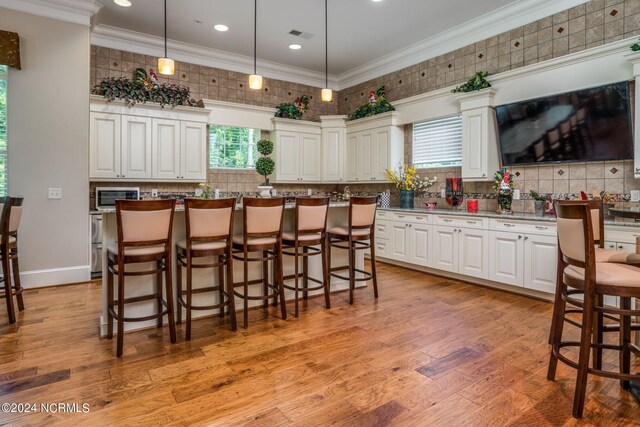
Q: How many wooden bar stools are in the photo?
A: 8